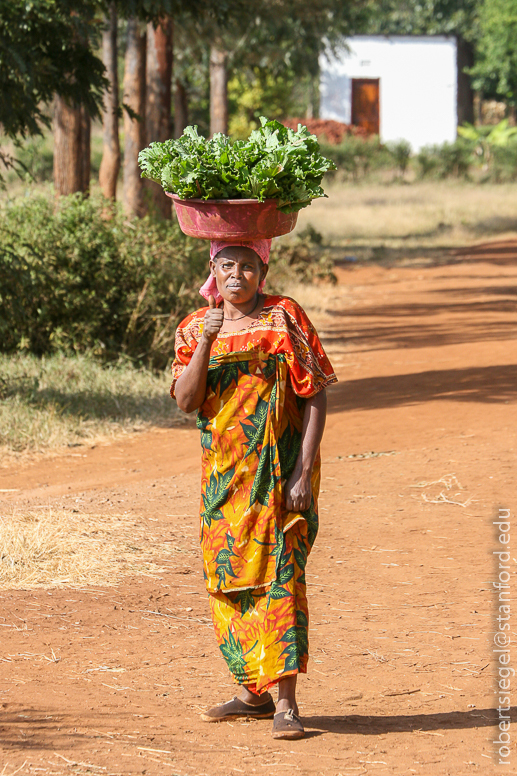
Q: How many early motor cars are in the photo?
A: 0